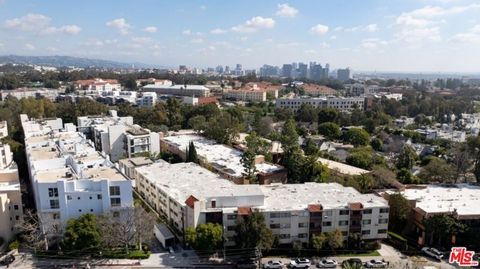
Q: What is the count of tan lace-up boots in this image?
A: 0